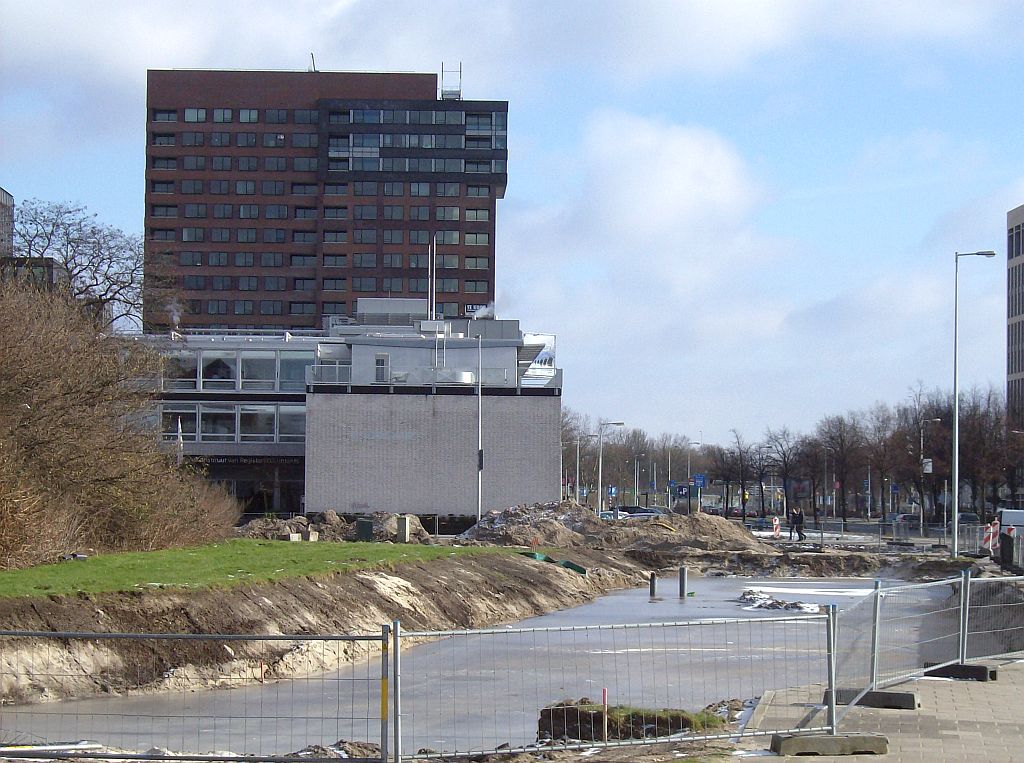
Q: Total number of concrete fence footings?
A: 3